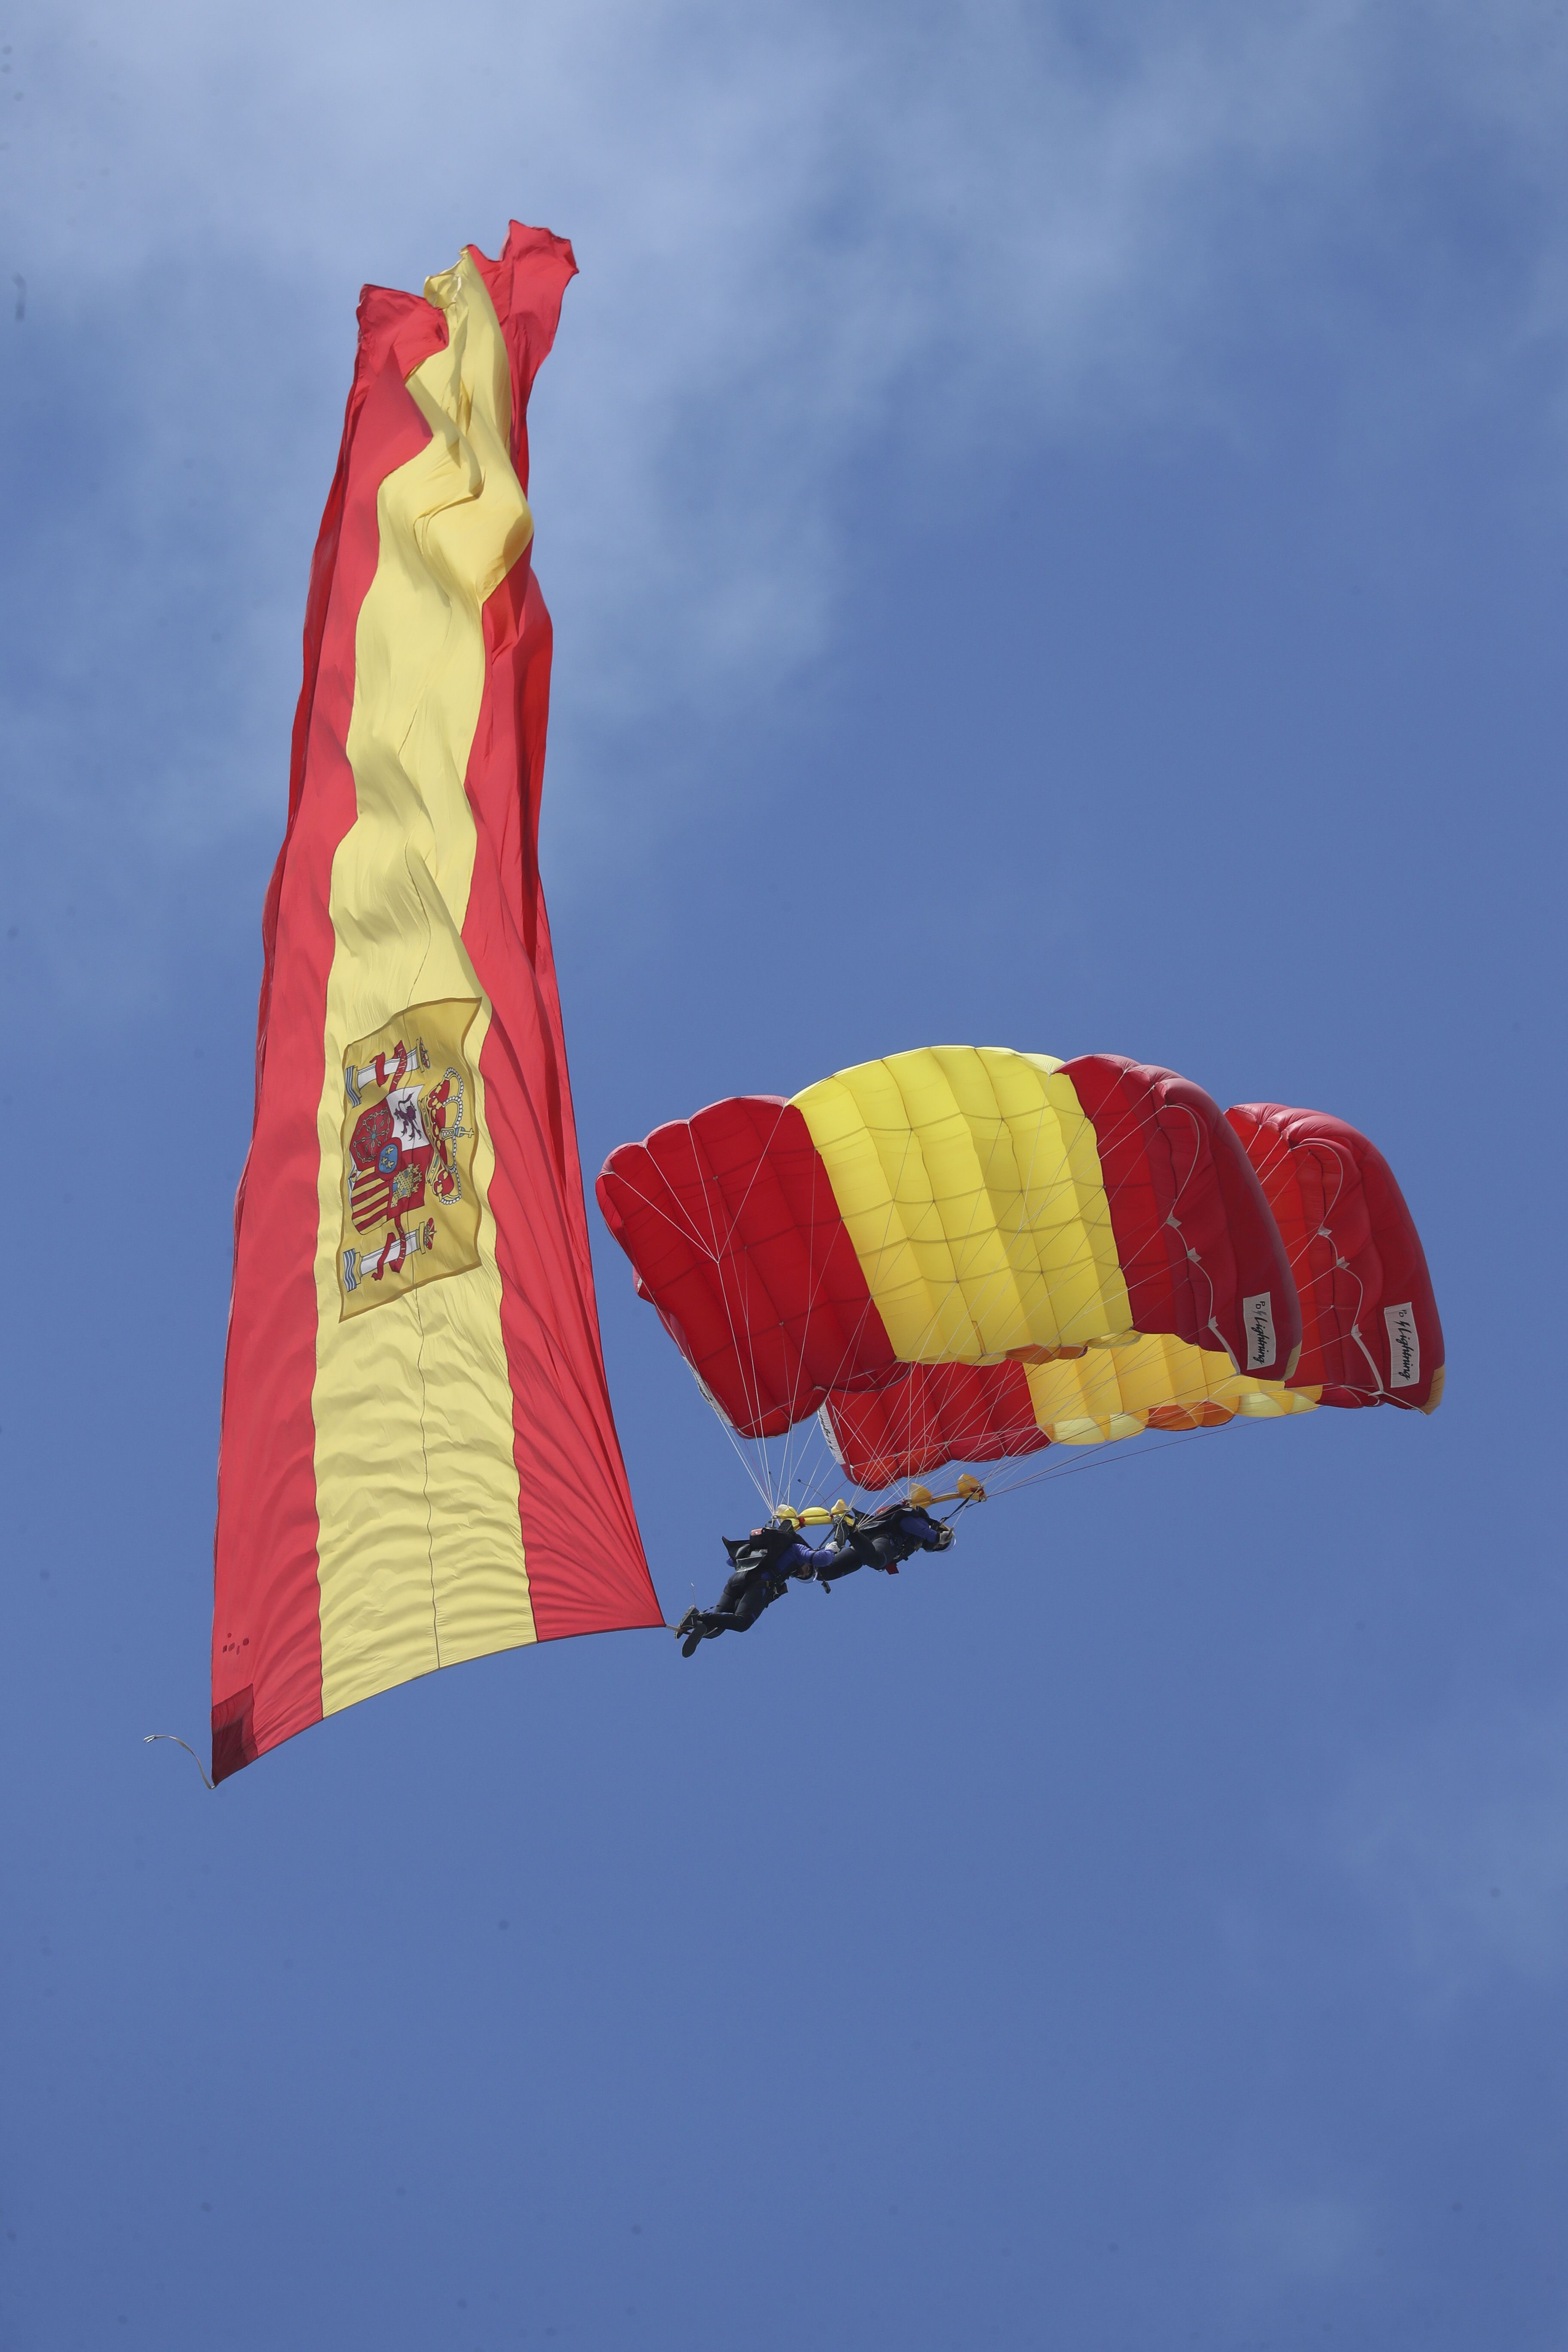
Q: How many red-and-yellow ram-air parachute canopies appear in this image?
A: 2